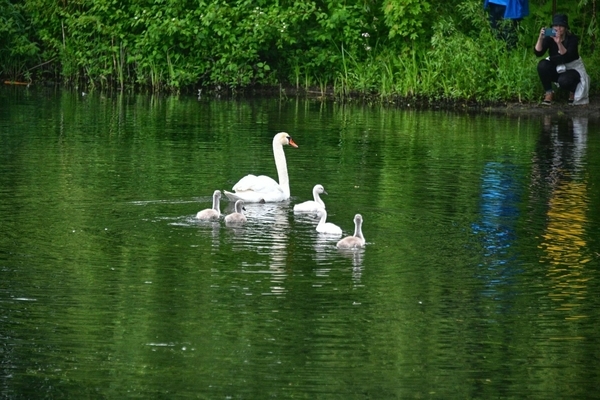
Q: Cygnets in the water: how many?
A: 5